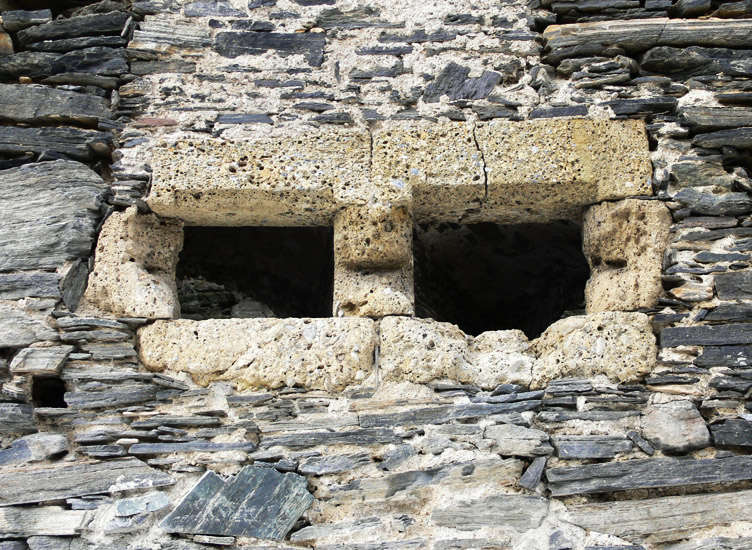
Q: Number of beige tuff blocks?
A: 7